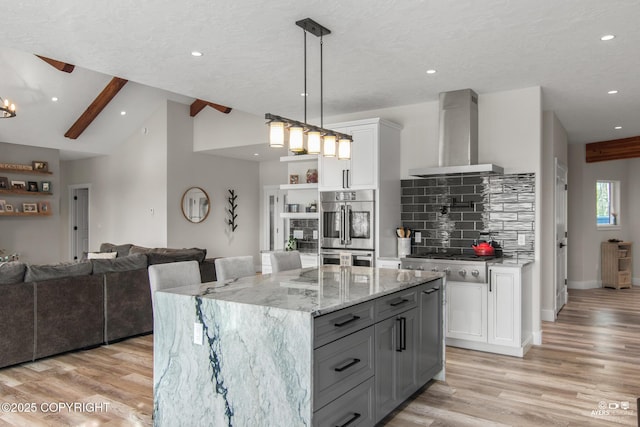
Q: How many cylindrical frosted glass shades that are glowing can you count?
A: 5